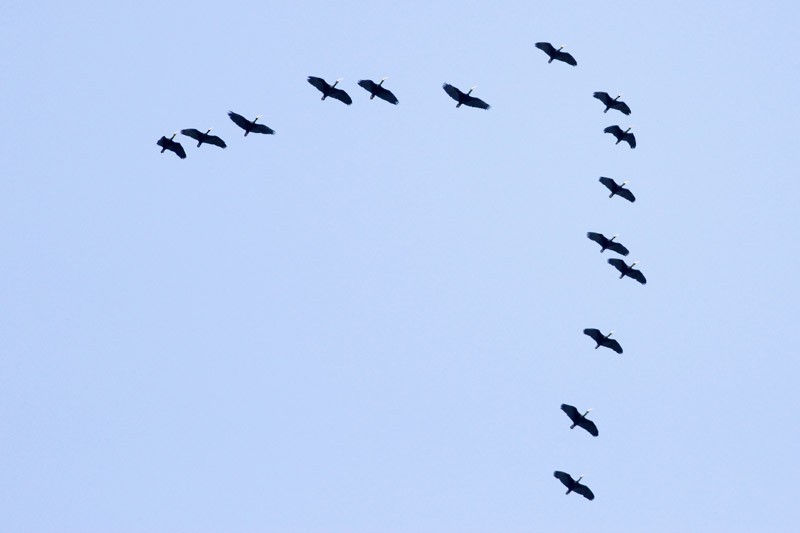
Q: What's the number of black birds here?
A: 15